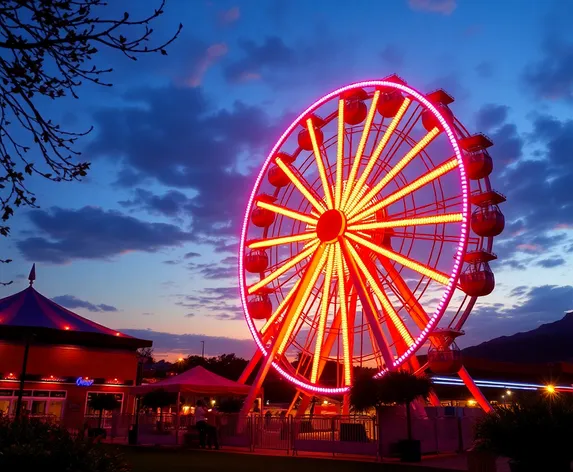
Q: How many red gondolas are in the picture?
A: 12